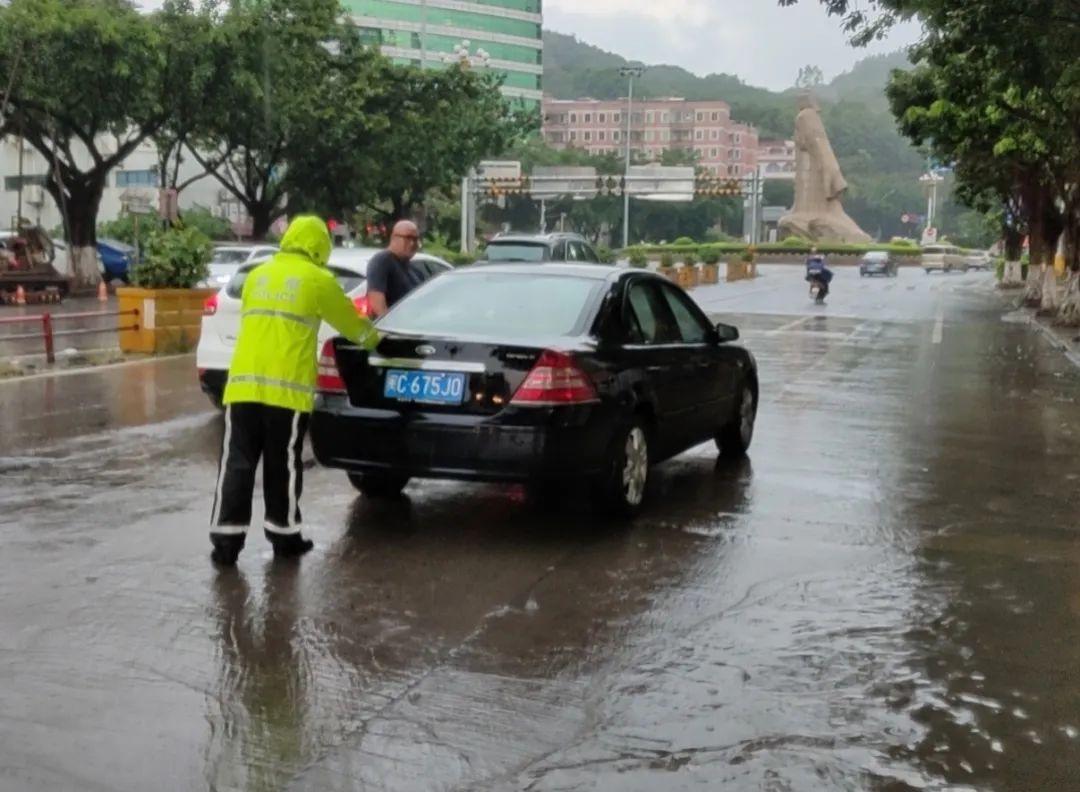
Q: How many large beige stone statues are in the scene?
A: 1